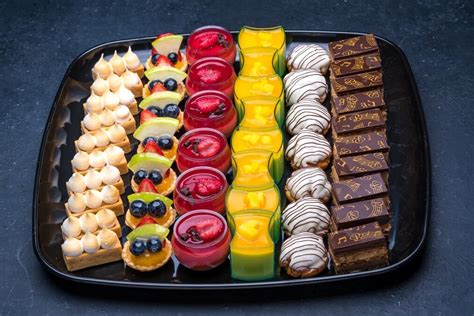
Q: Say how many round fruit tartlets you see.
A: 7